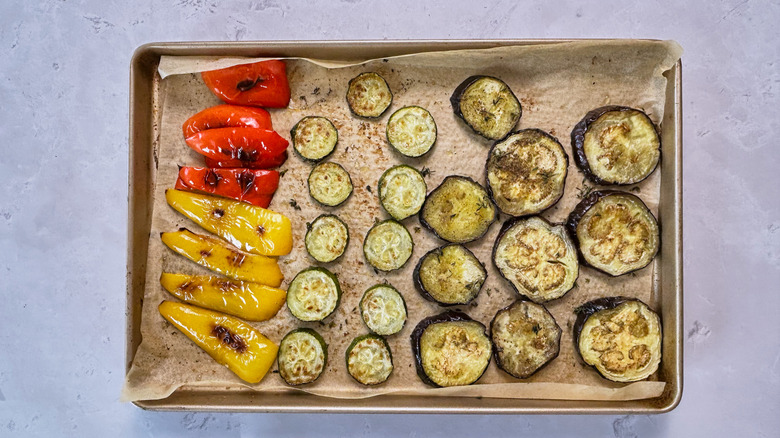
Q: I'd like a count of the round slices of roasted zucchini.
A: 11